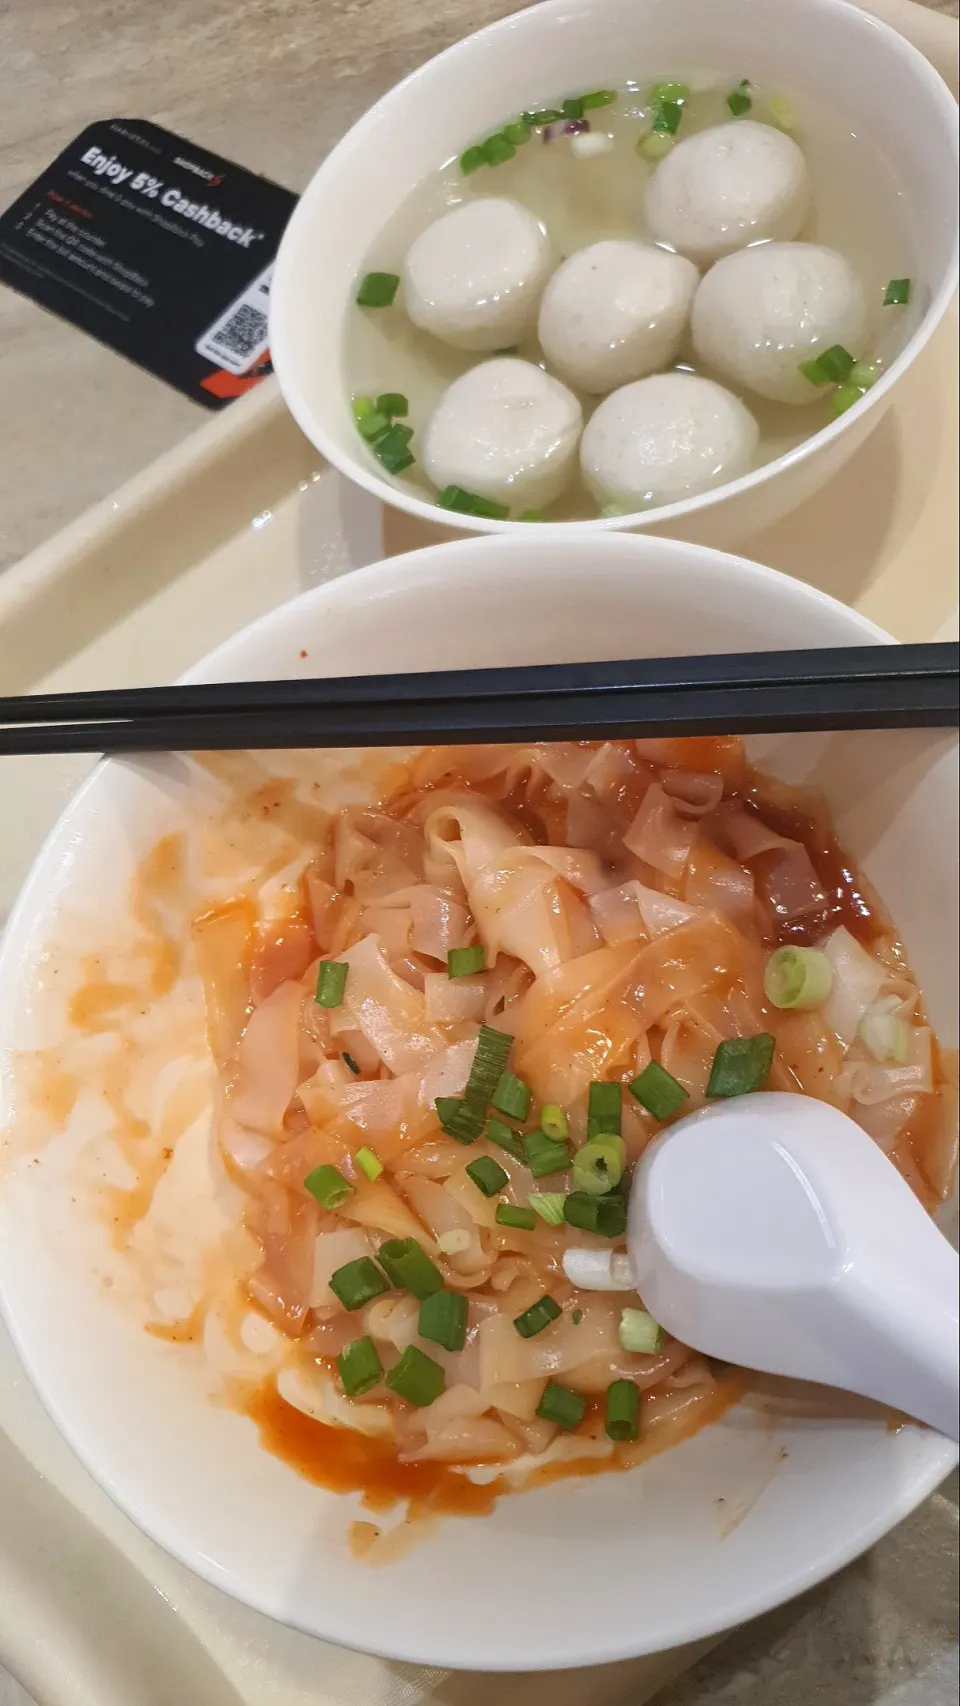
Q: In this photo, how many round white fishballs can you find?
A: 6